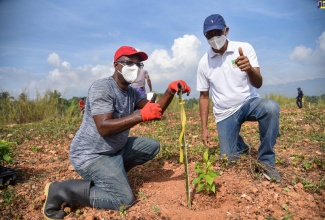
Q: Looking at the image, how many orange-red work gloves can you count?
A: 2